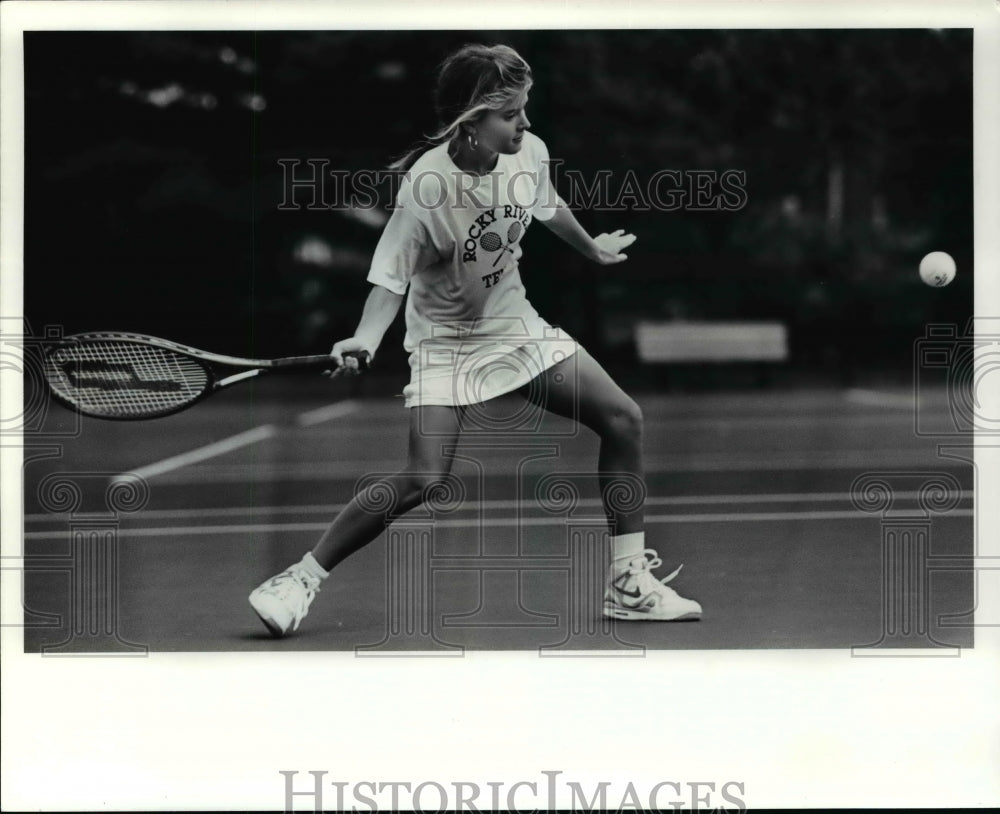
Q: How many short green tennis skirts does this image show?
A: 0